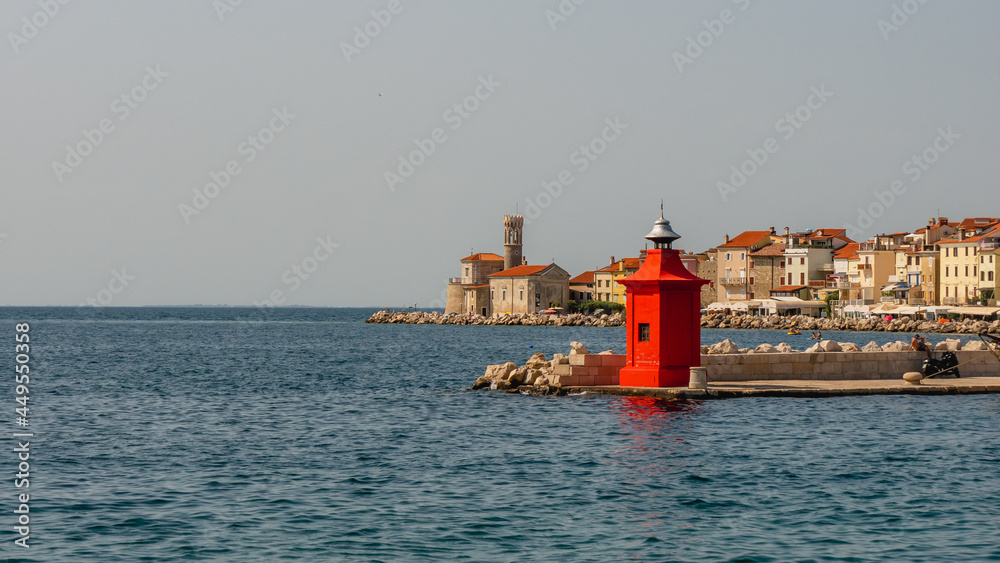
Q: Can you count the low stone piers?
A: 1